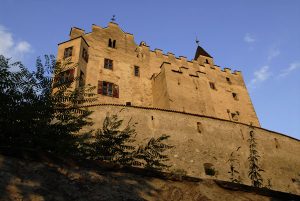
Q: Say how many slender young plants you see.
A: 2